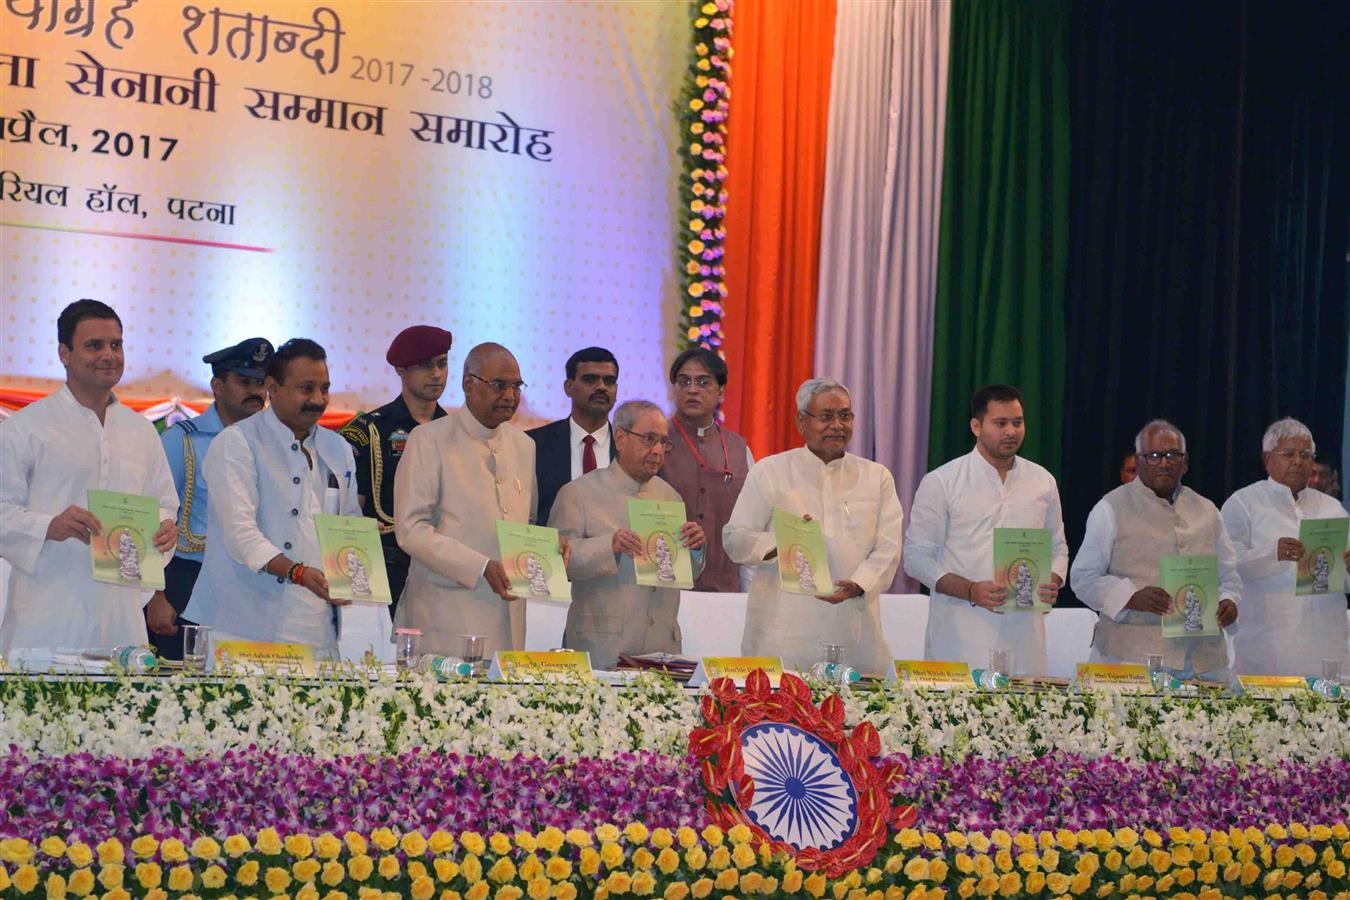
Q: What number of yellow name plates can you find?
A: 6